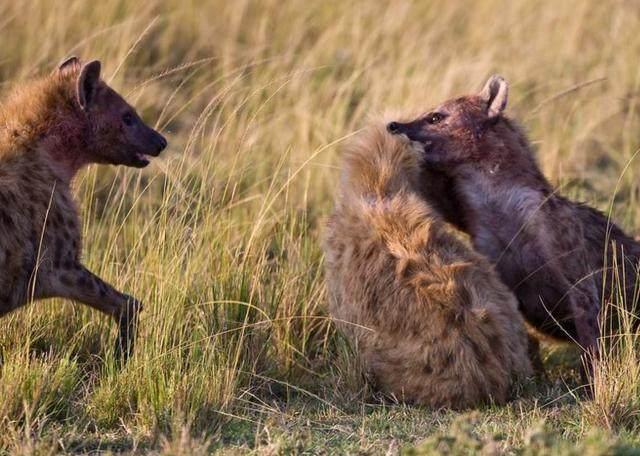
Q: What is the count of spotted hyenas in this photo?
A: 3